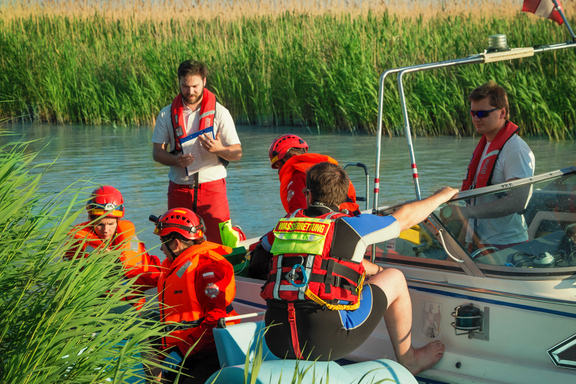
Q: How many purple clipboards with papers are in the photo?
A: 0